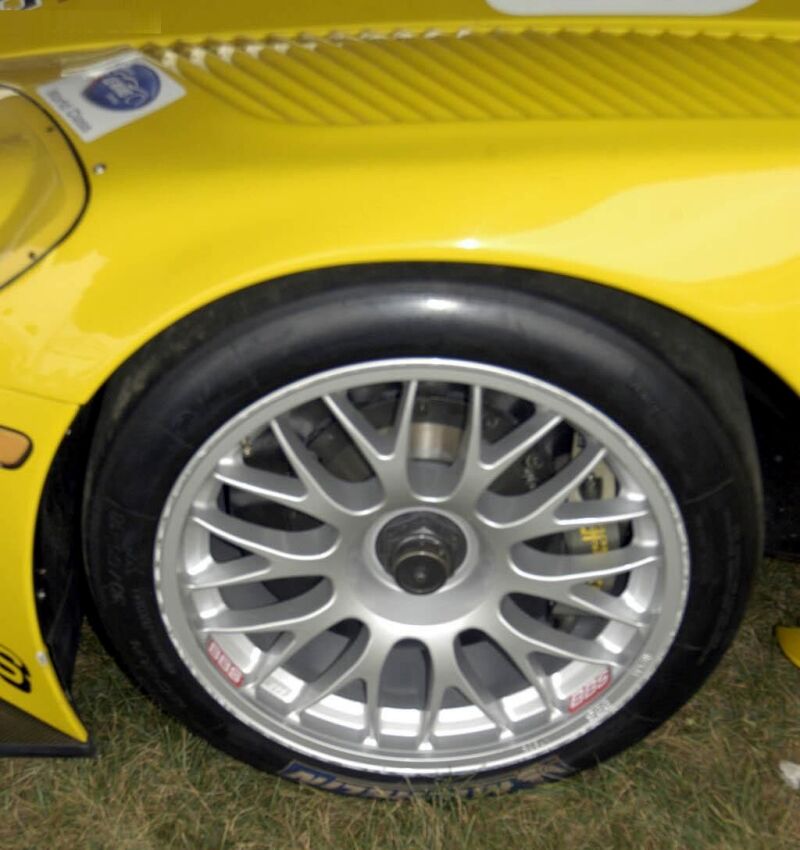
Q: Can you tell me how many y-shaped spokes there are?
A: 10